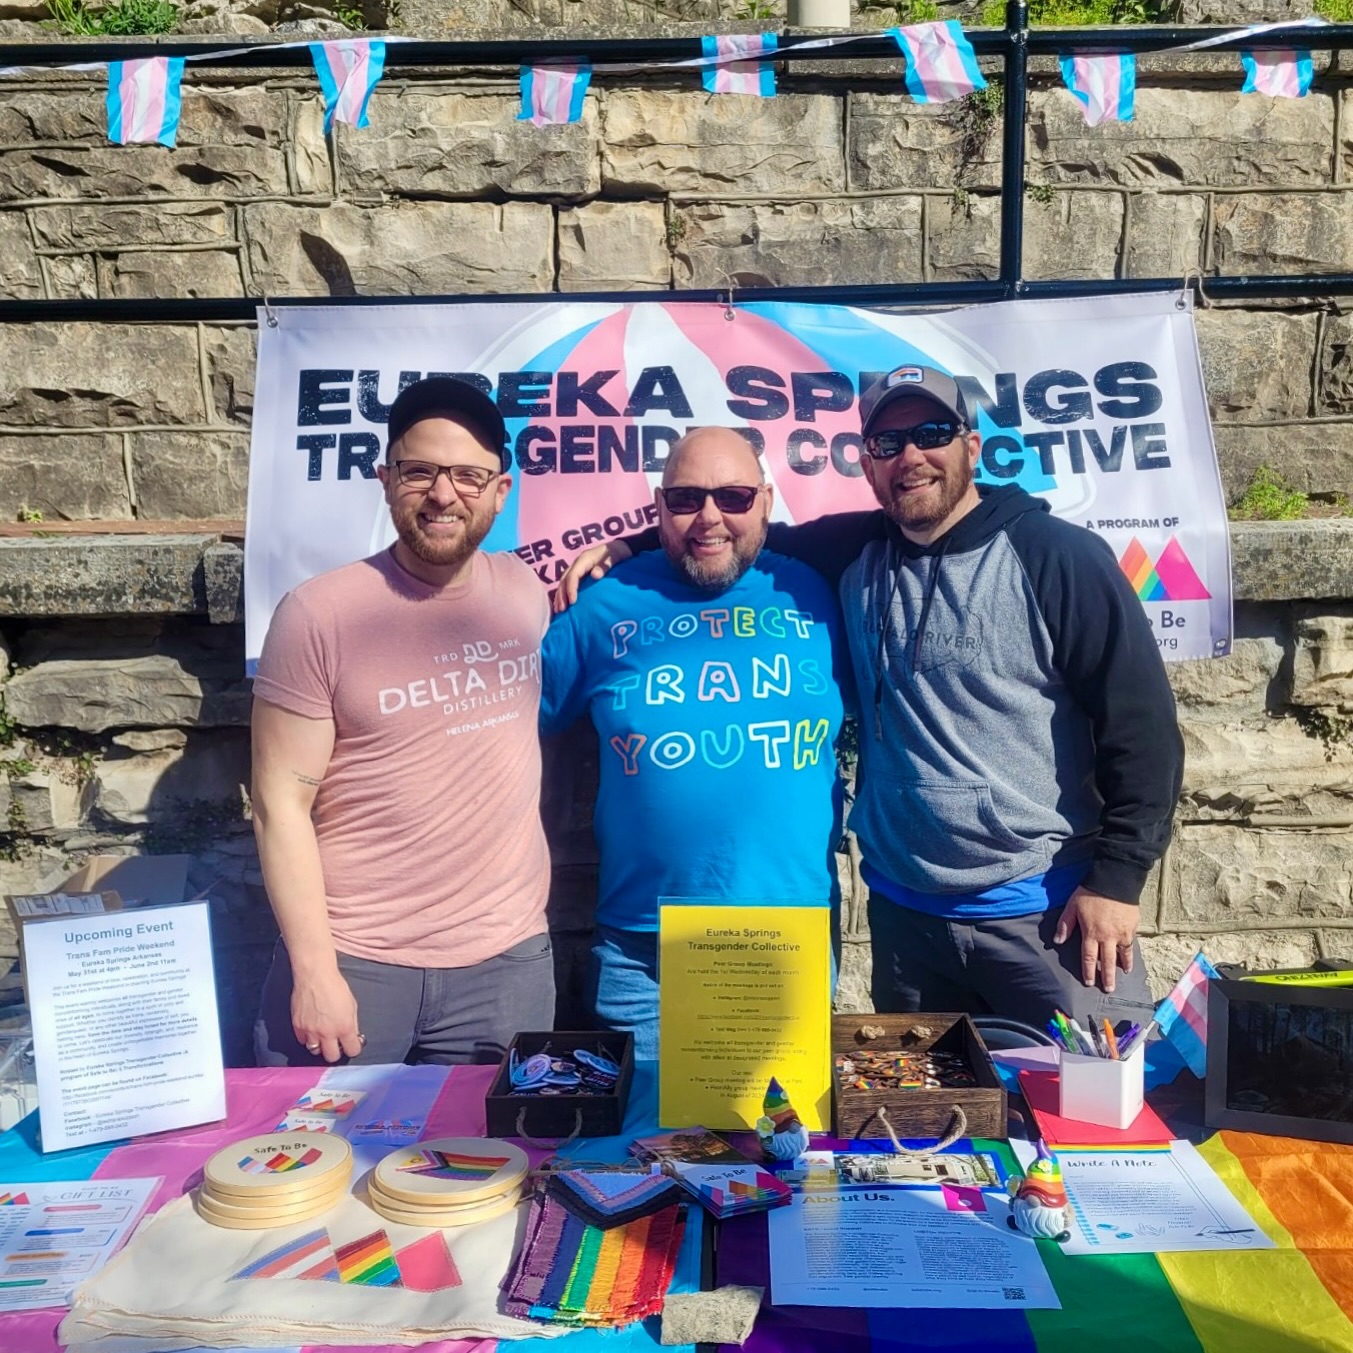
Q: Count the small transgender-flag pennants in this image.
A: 7